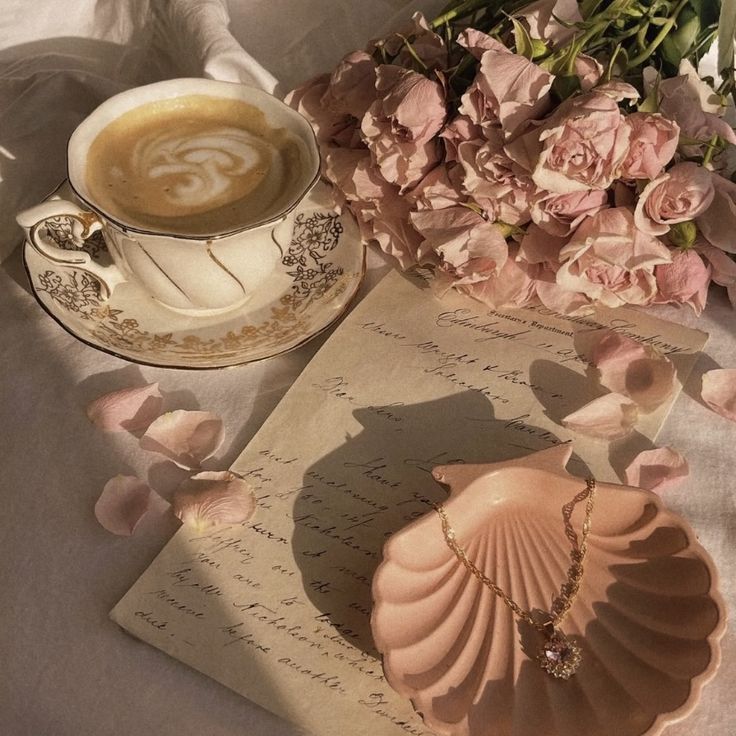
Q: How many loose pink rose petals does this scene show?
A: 9